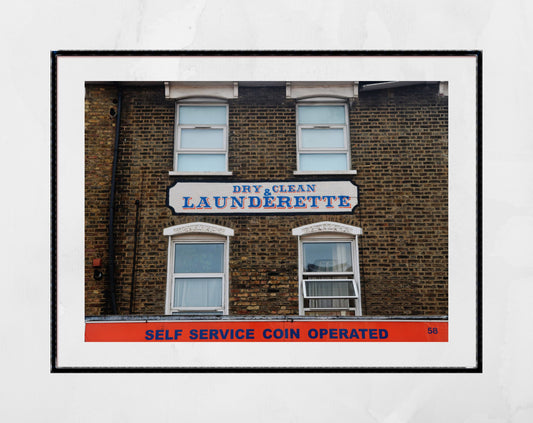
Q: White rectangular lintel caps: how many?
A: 2